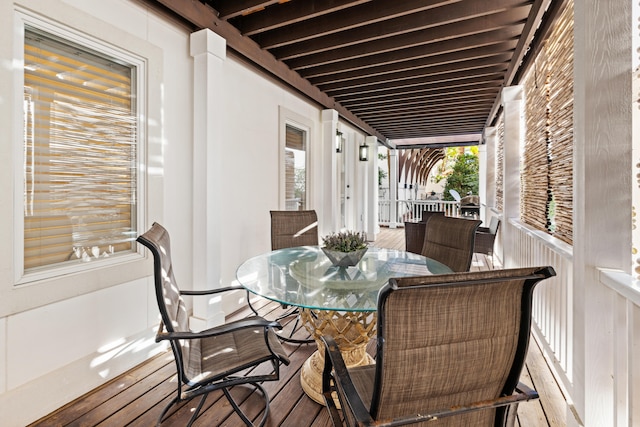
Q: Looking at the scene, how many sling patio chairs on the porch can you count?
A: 4